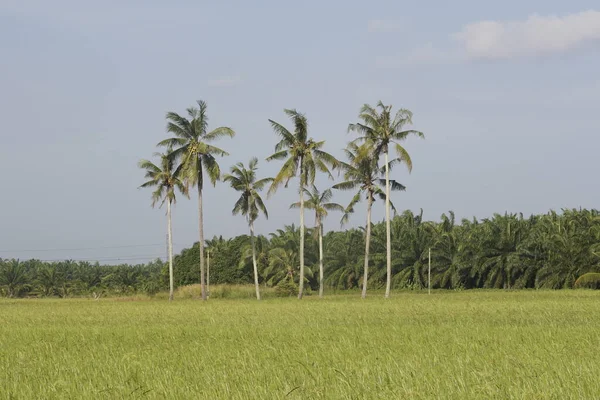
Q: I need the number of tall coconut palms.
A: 7